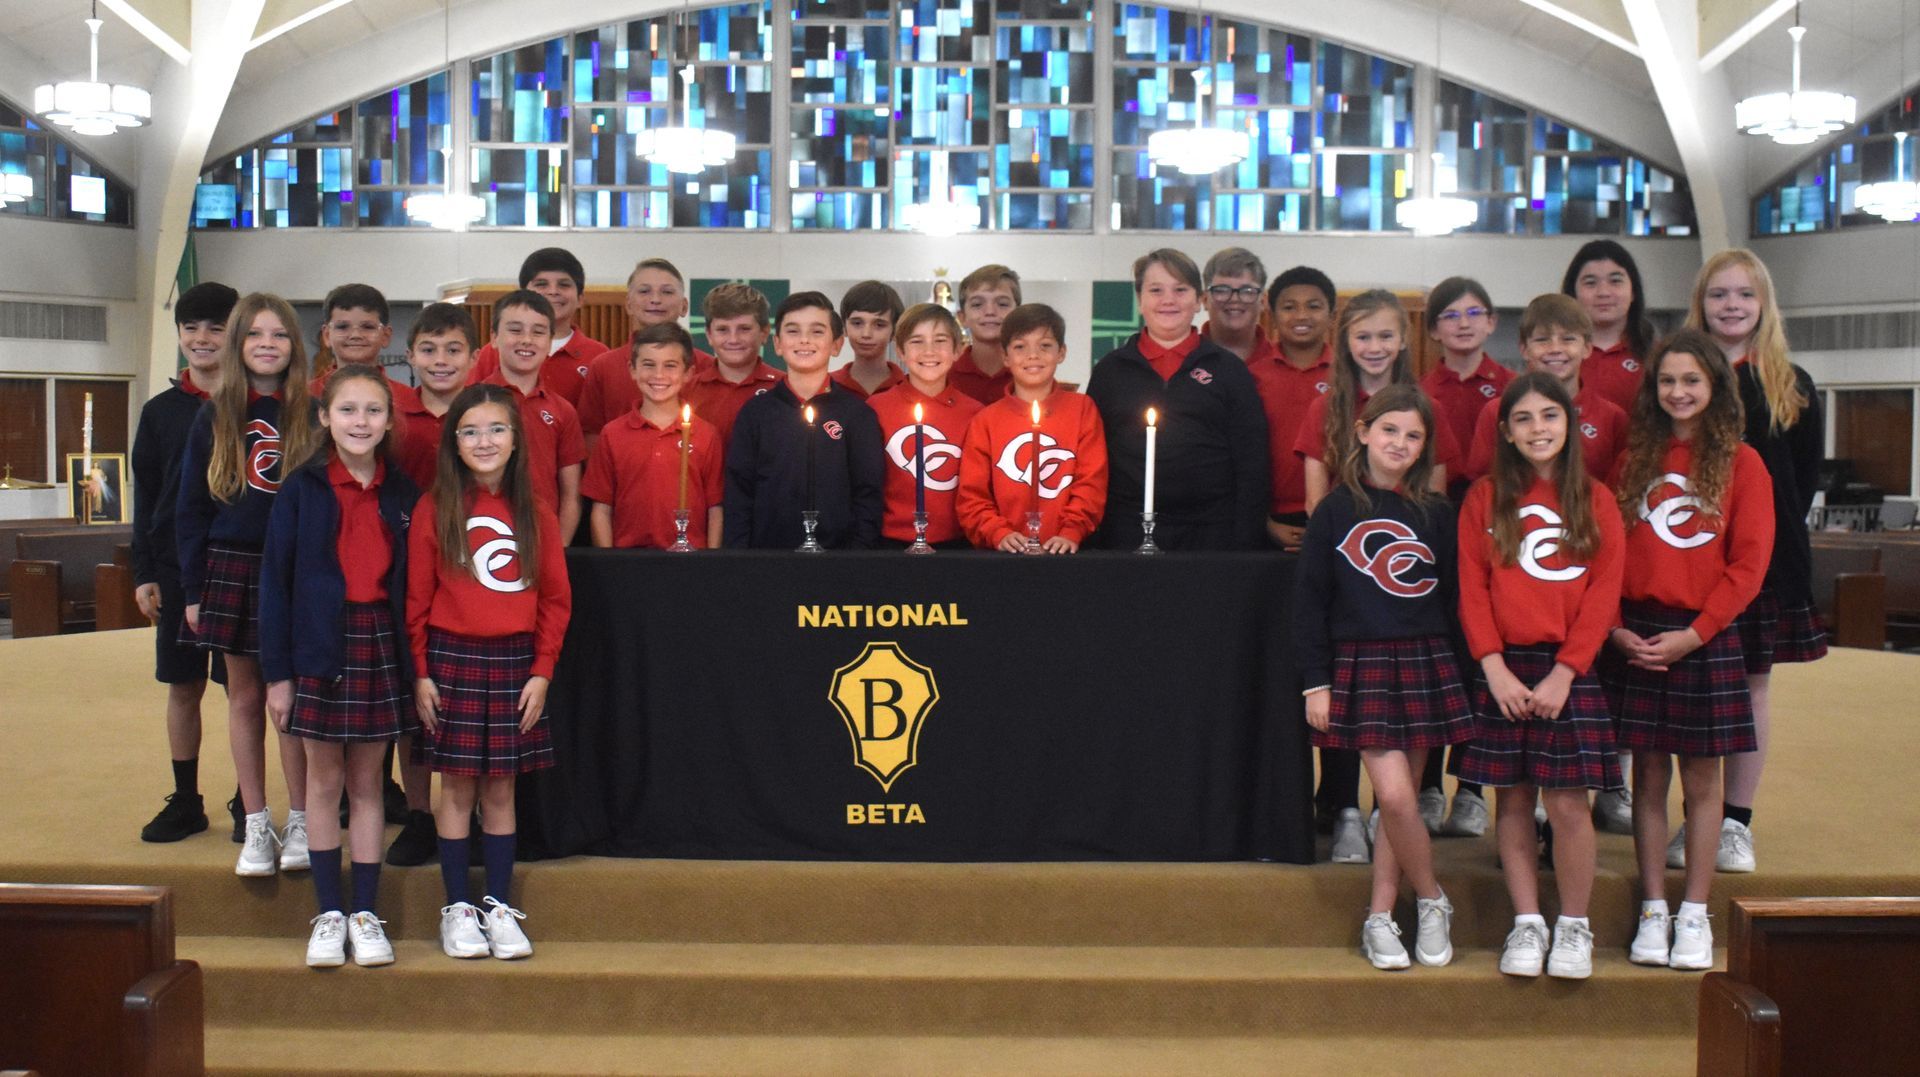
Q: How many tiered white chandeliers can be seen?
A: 9